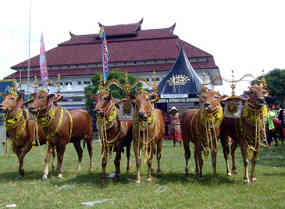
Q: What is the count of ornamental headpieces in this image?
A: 6